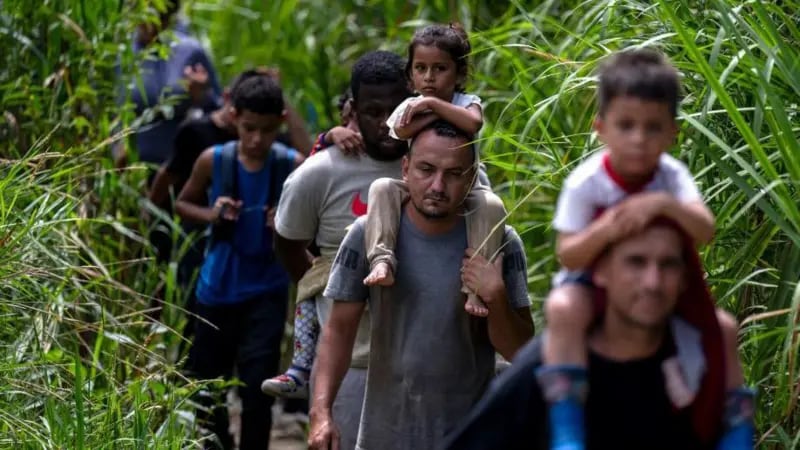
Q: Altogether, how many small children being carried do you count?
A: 3